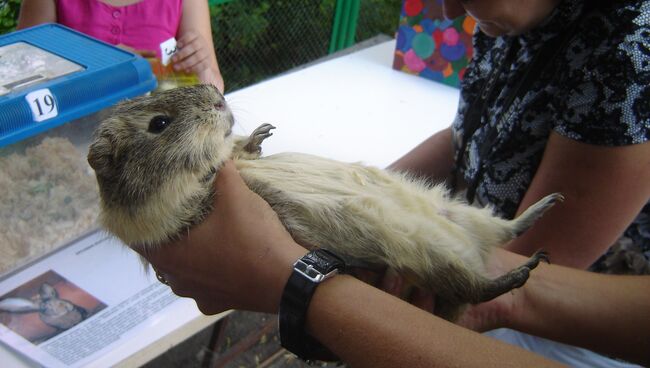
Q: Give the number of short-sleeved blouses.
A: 1